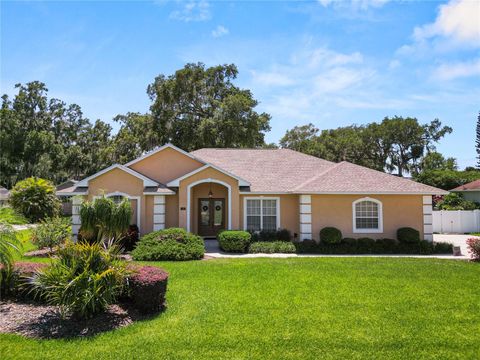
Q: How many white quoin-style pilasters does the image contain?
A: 4